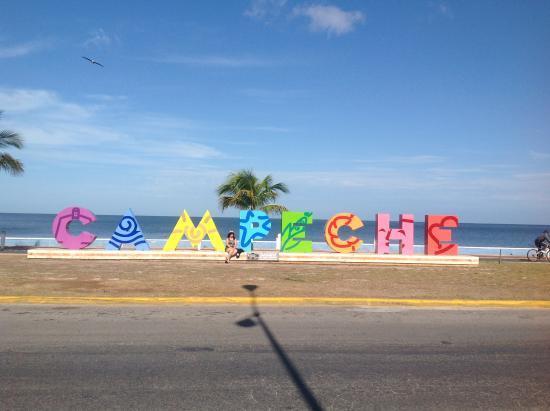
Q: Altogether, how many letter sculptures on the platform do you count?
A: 8